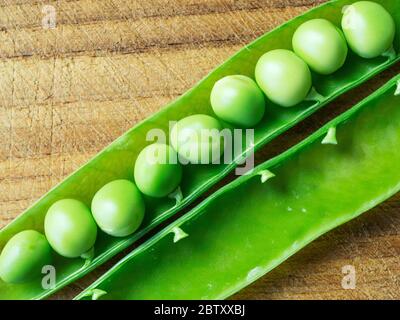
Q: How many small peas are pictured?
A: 9